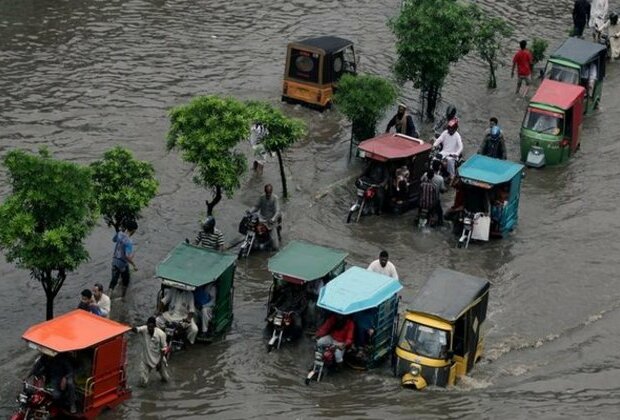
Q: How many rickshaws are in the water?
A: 10